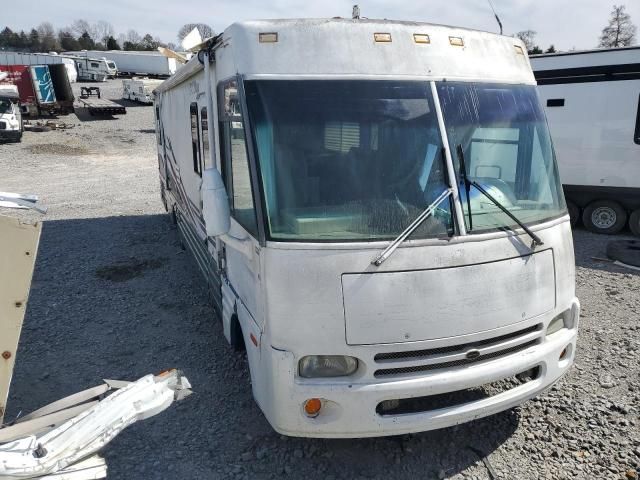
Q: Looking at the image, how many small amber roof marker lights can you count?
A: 5